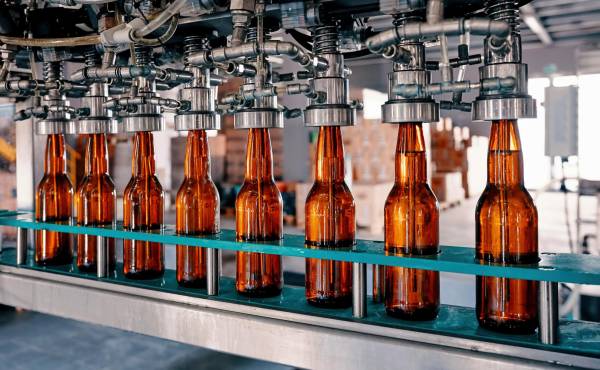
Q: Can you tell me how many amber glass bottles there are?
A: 8